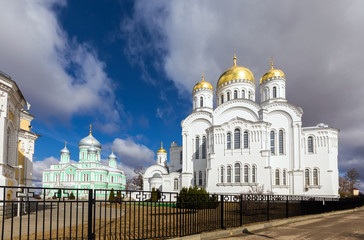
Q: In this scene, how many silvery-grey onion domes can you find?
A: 4